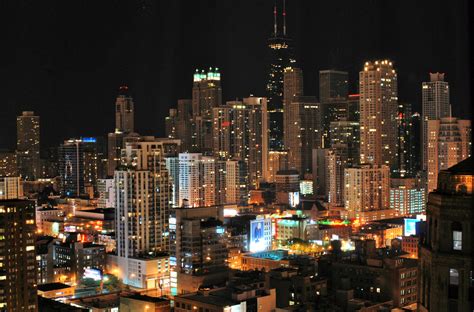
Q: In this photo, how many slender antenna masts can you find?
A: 2